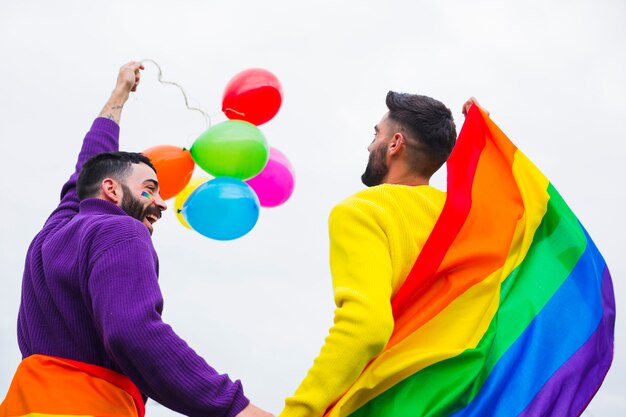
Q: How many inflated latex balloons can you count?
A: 6